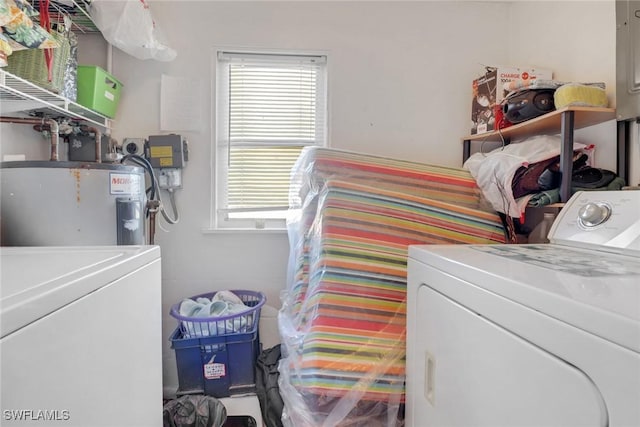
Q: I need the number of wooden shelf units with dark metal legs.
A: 1